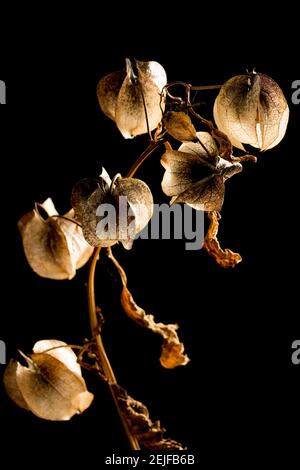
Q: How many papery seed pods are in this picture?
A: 6